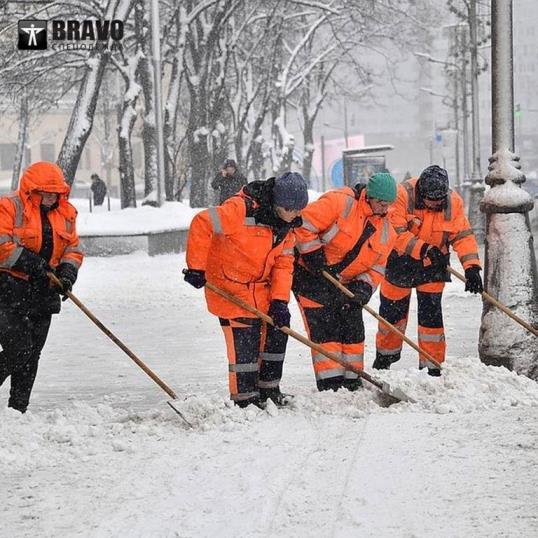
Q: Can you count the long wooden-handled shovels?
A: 4